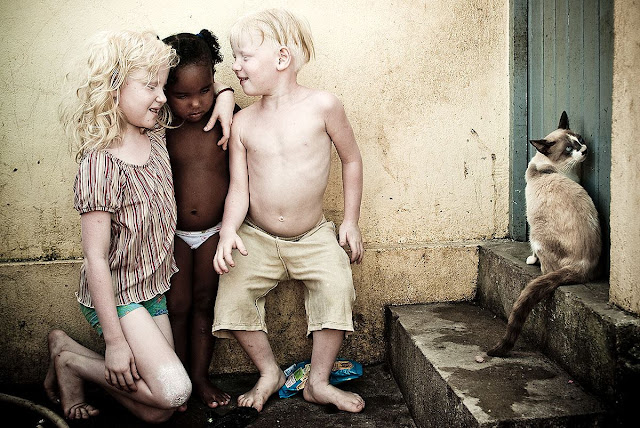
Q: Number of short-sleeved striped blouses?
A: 1